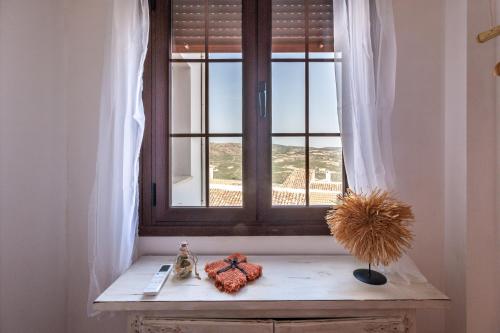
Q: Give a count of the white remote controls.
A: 1